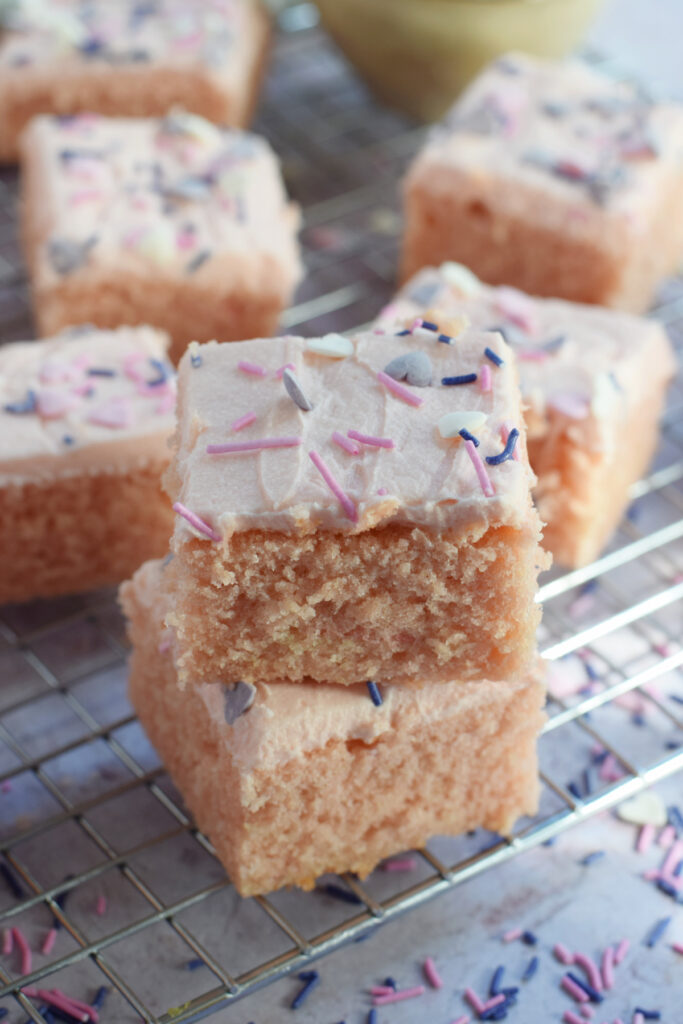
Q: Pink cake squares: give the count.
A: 7